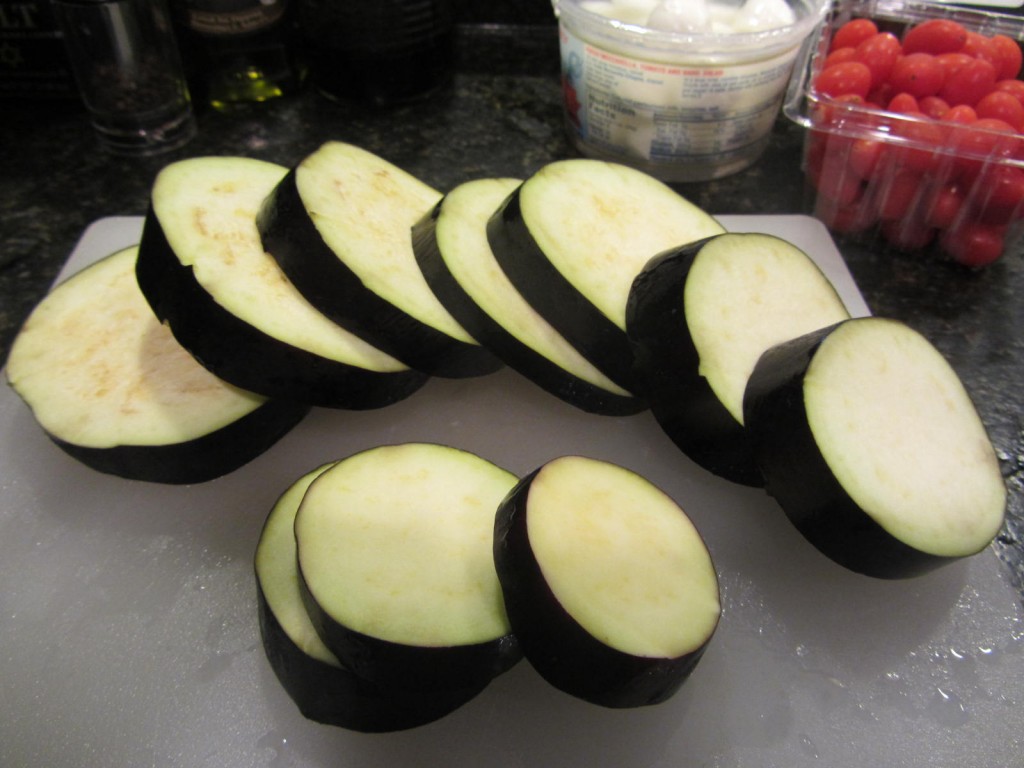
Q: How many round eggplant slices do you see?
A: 10